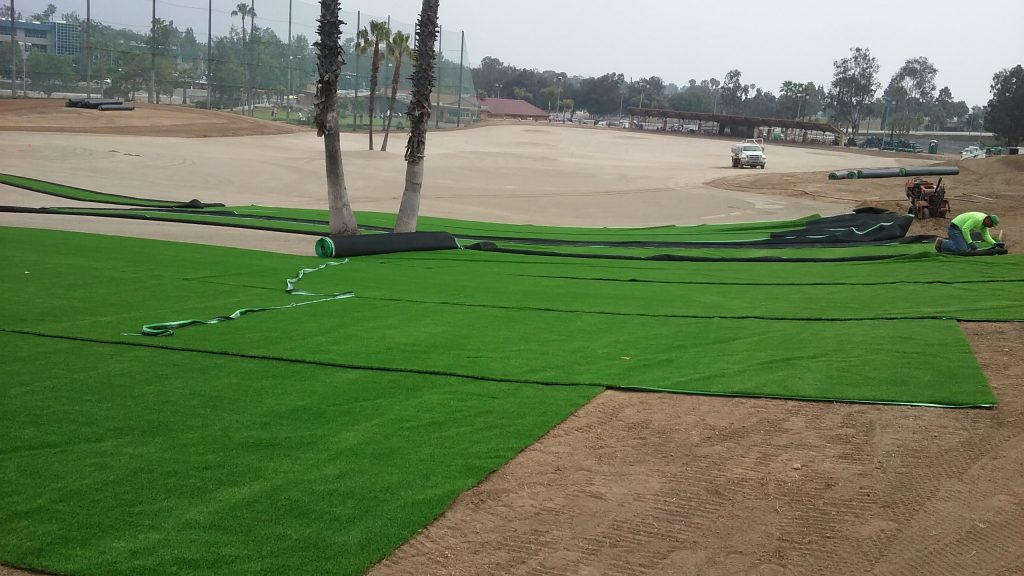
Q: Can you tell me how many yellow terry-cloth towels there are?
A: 0